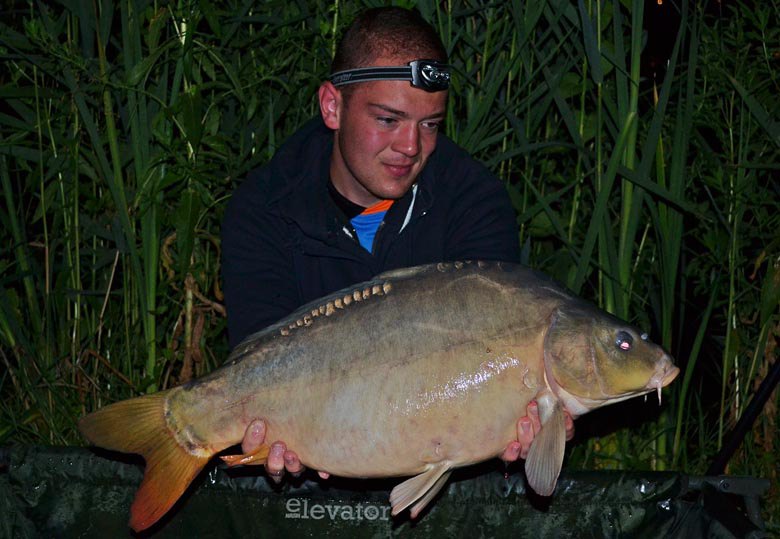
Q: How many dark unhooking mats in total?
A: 1